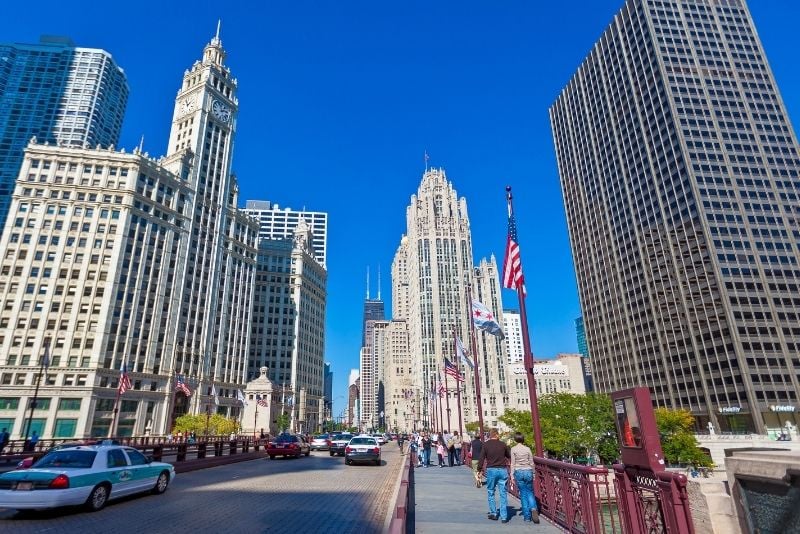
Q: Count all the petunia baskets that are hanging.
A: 0